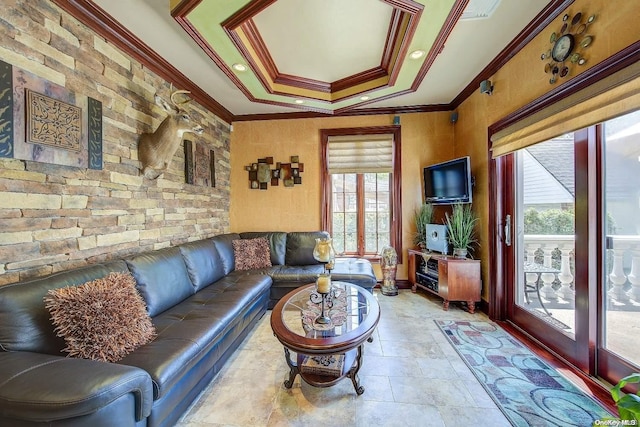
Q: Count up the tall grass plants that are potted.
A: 2